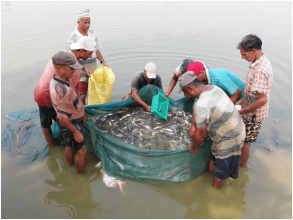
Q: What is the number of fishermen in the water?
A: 8